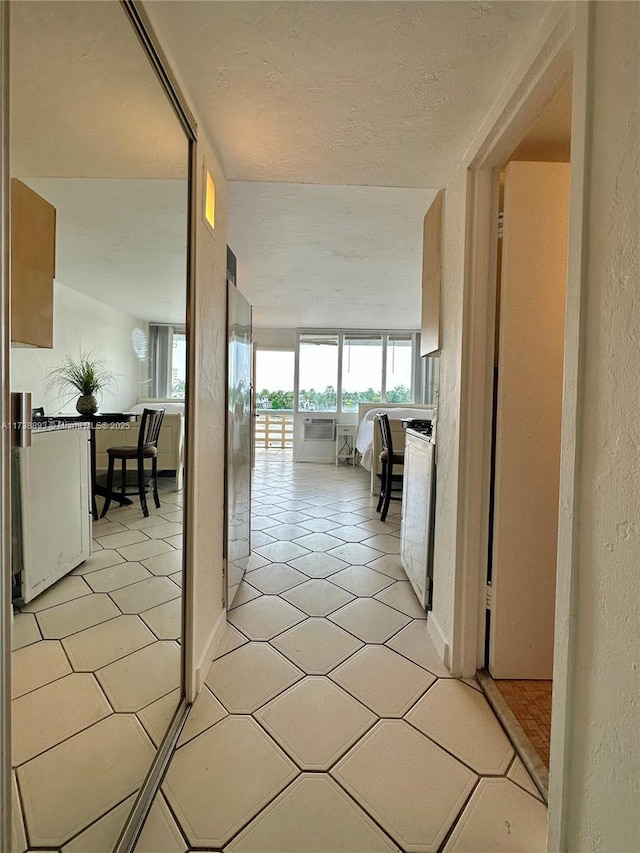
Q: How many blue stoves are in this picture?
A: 0